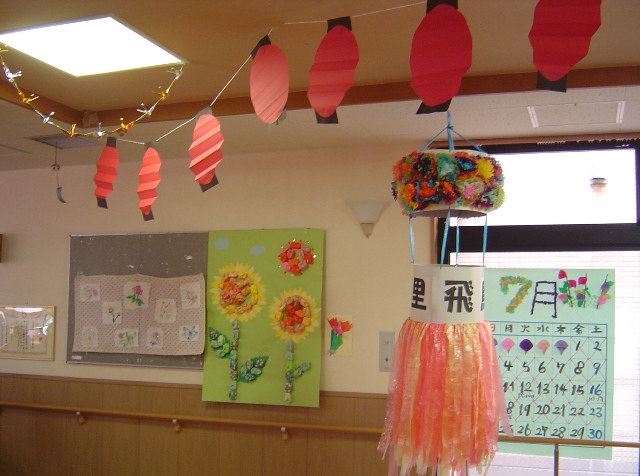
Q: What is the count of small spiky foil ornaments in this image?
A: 10